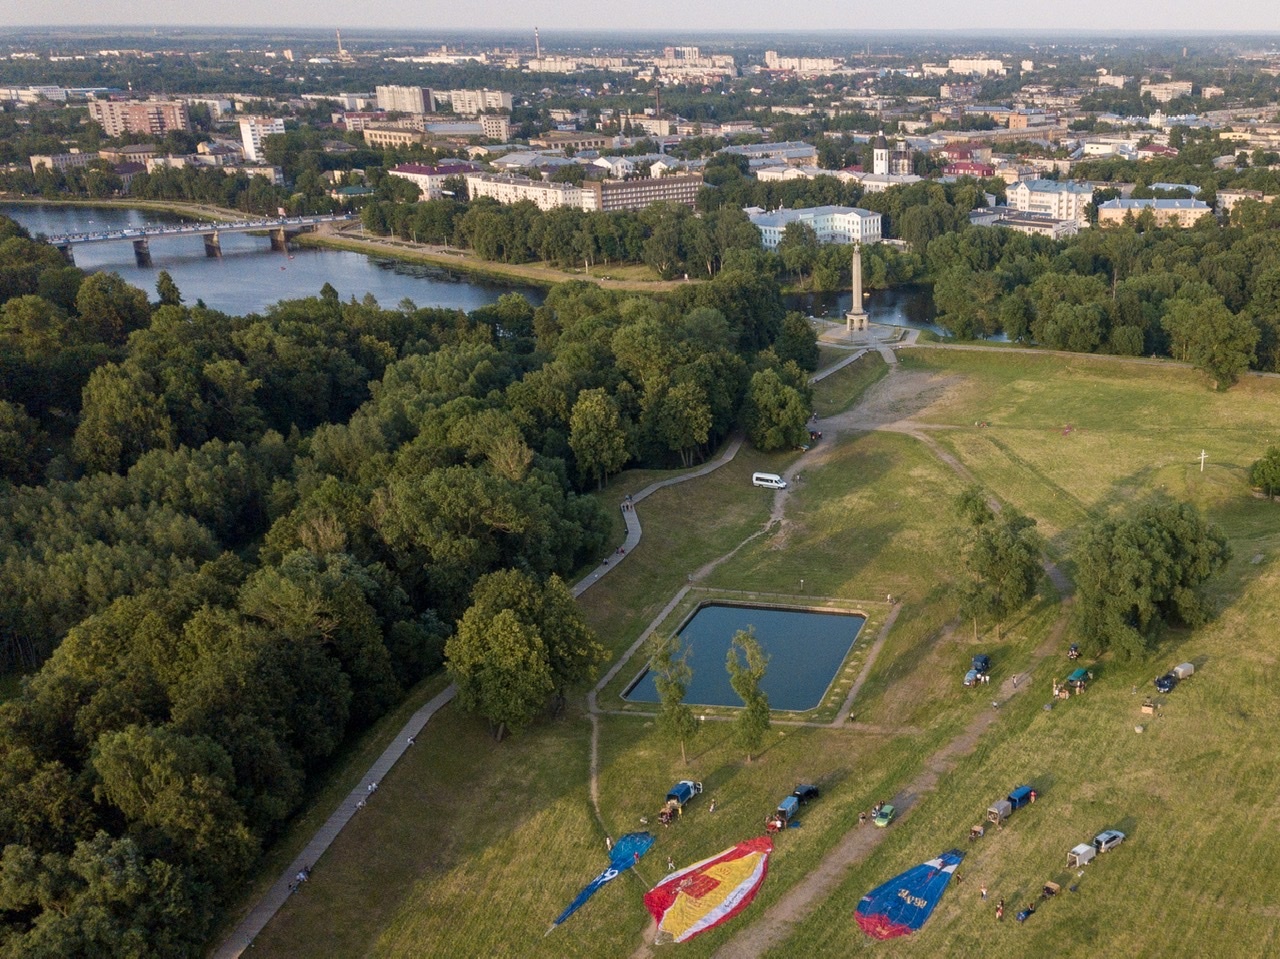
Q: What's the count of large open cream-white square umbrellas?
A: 0